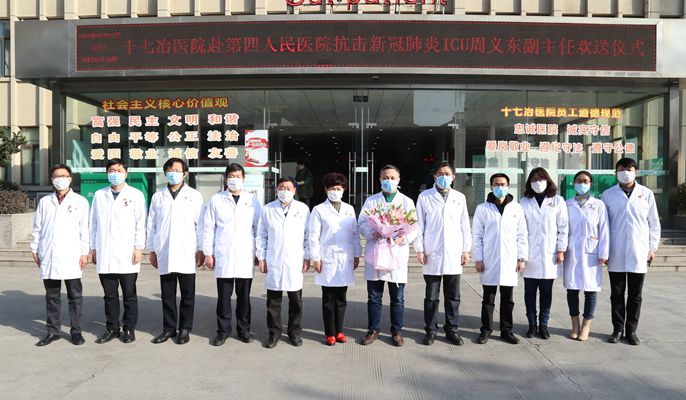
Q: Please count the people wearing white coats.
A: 12